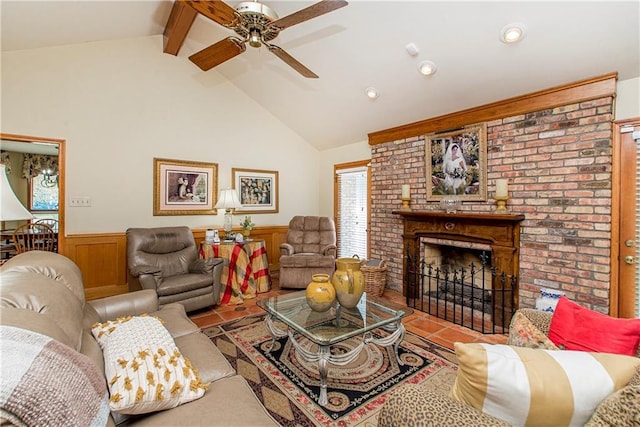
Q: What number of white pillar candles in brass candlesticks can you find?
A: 2